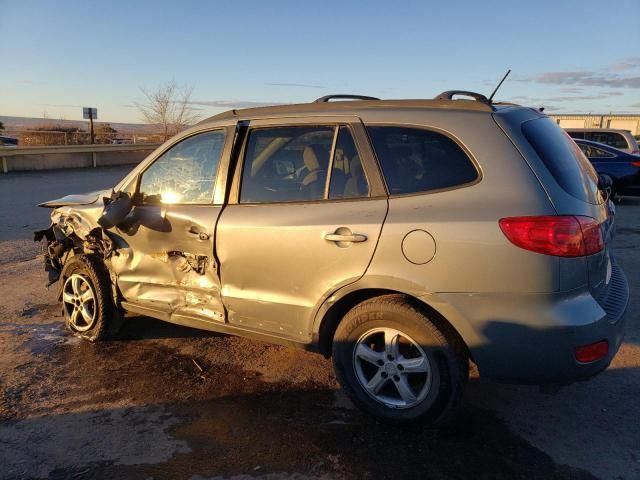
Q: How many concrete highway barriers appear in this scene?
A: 1